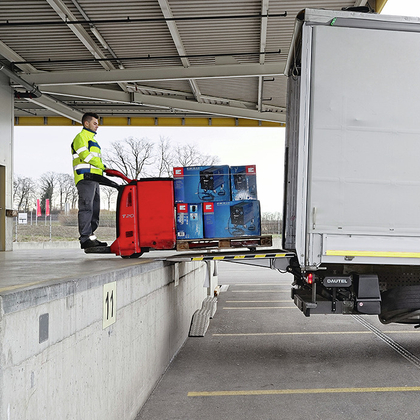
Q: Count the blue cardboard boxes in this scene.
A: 4